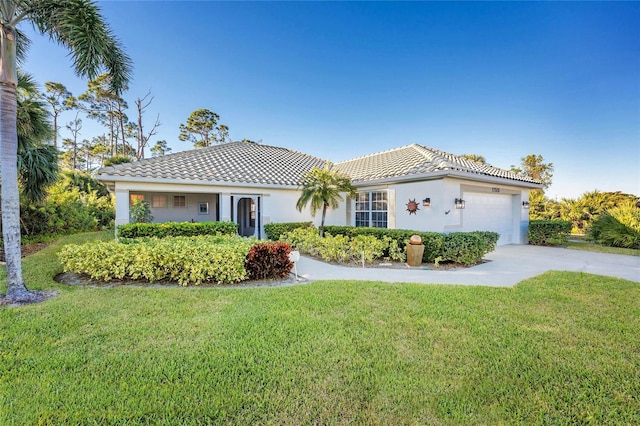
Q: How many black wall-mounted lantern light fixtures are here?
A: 3